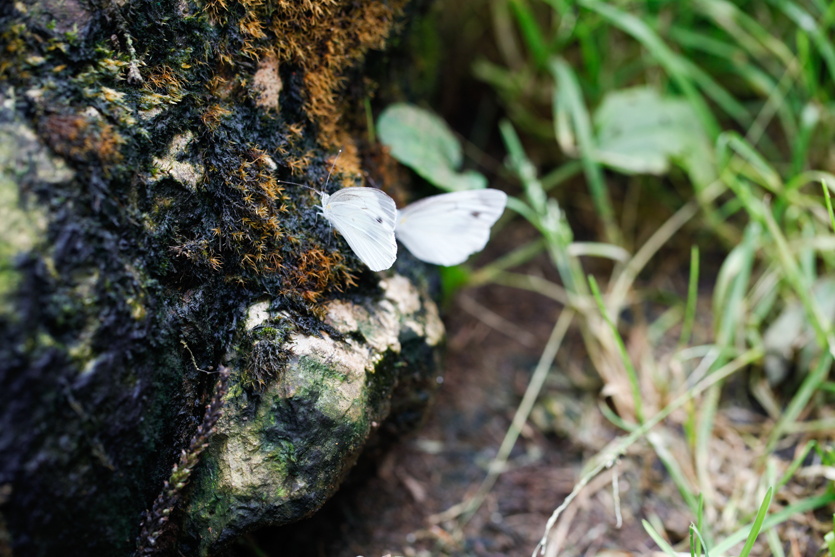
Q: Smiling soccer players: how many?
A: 0